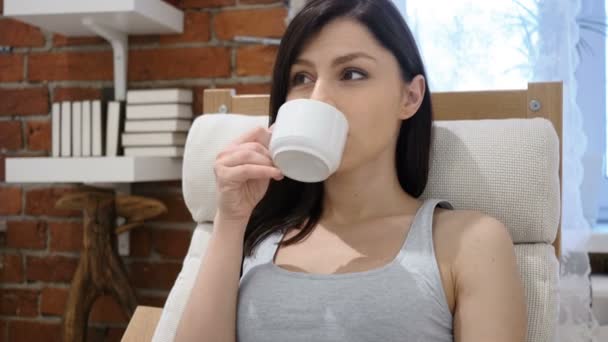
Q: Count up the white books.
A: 11